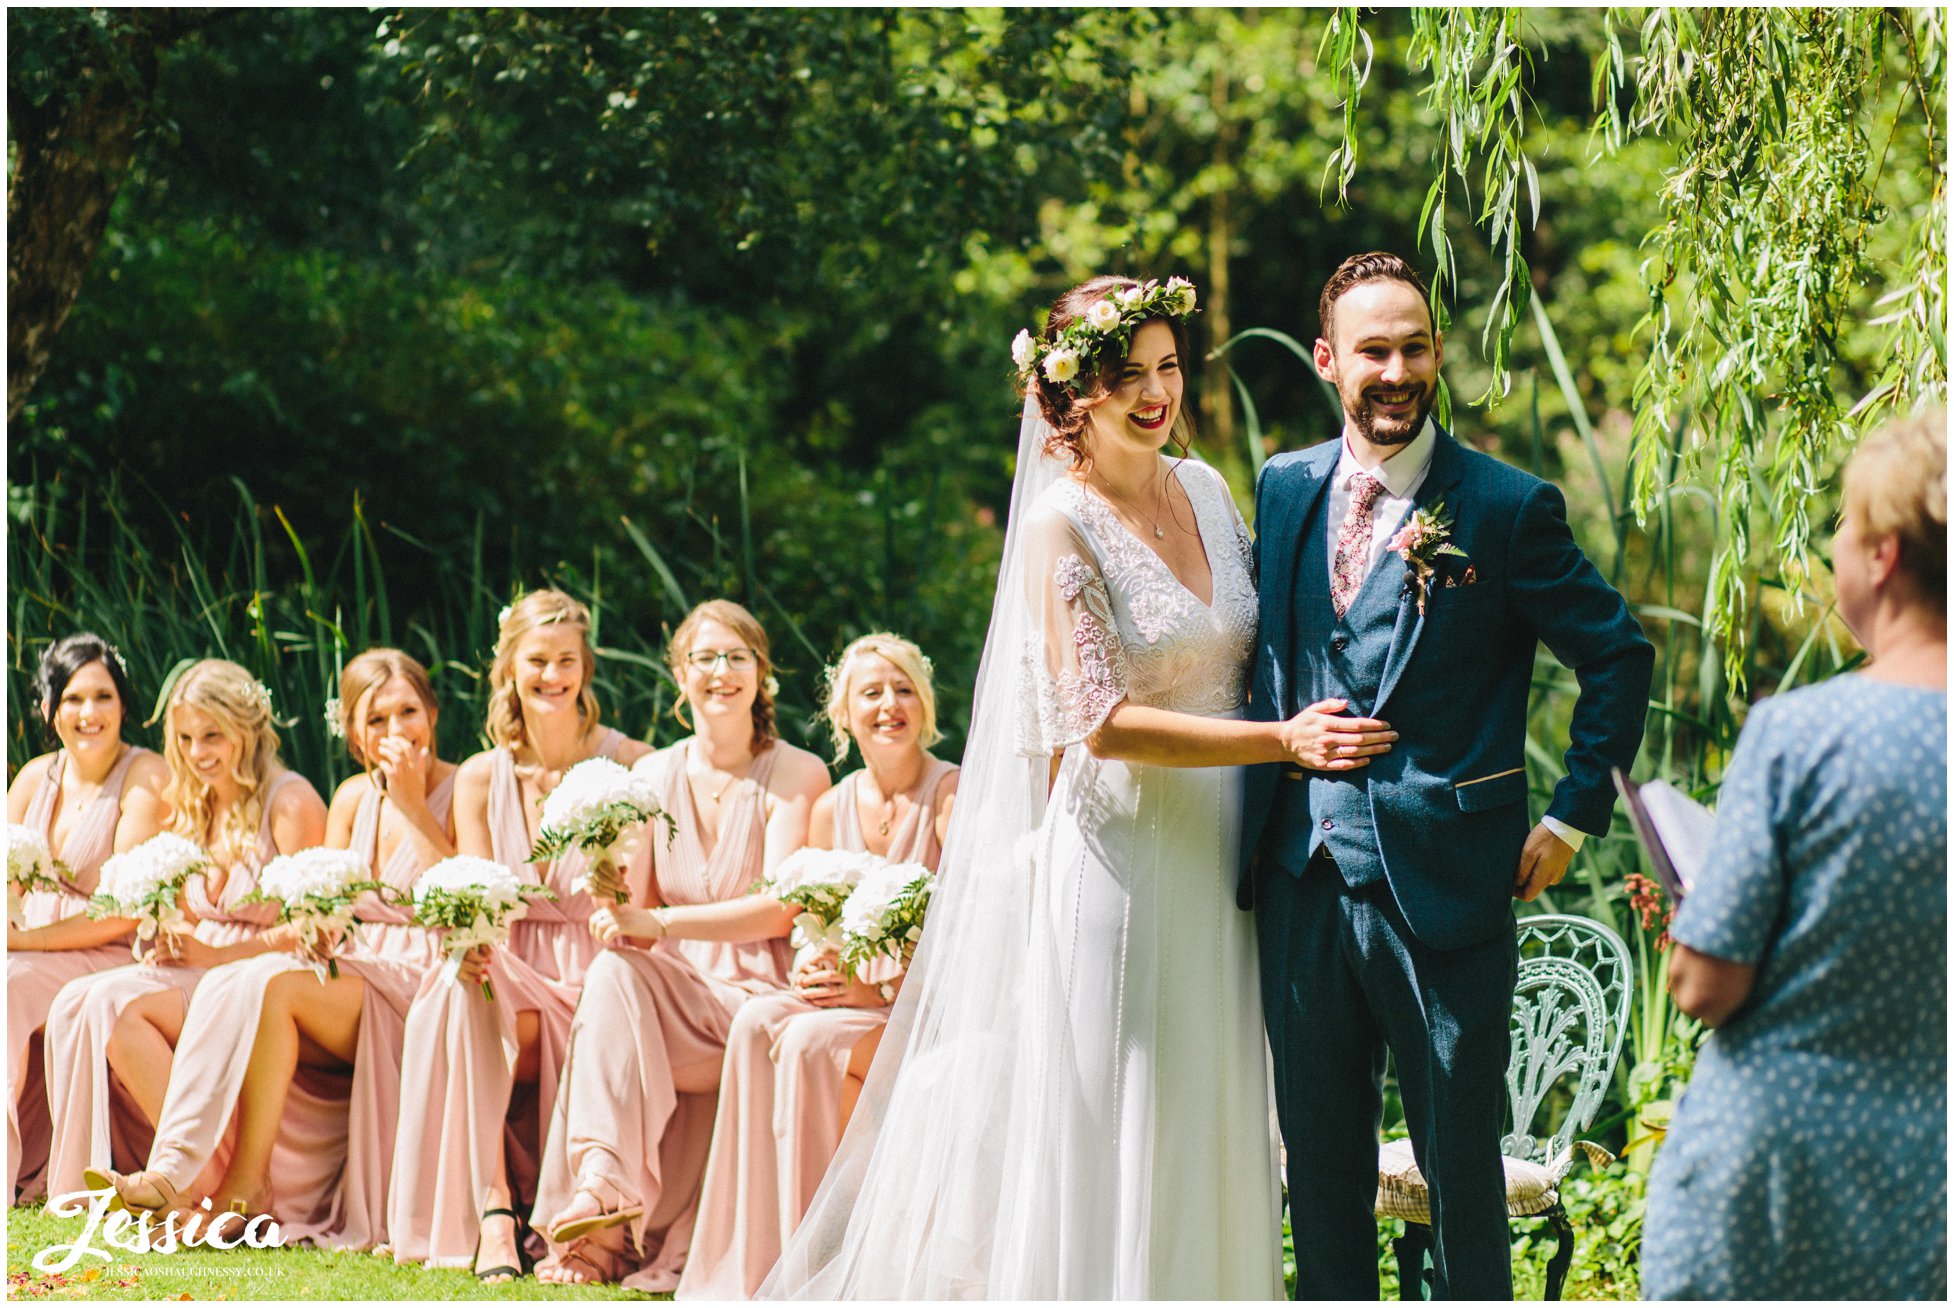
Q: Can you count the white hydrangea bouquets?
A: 7